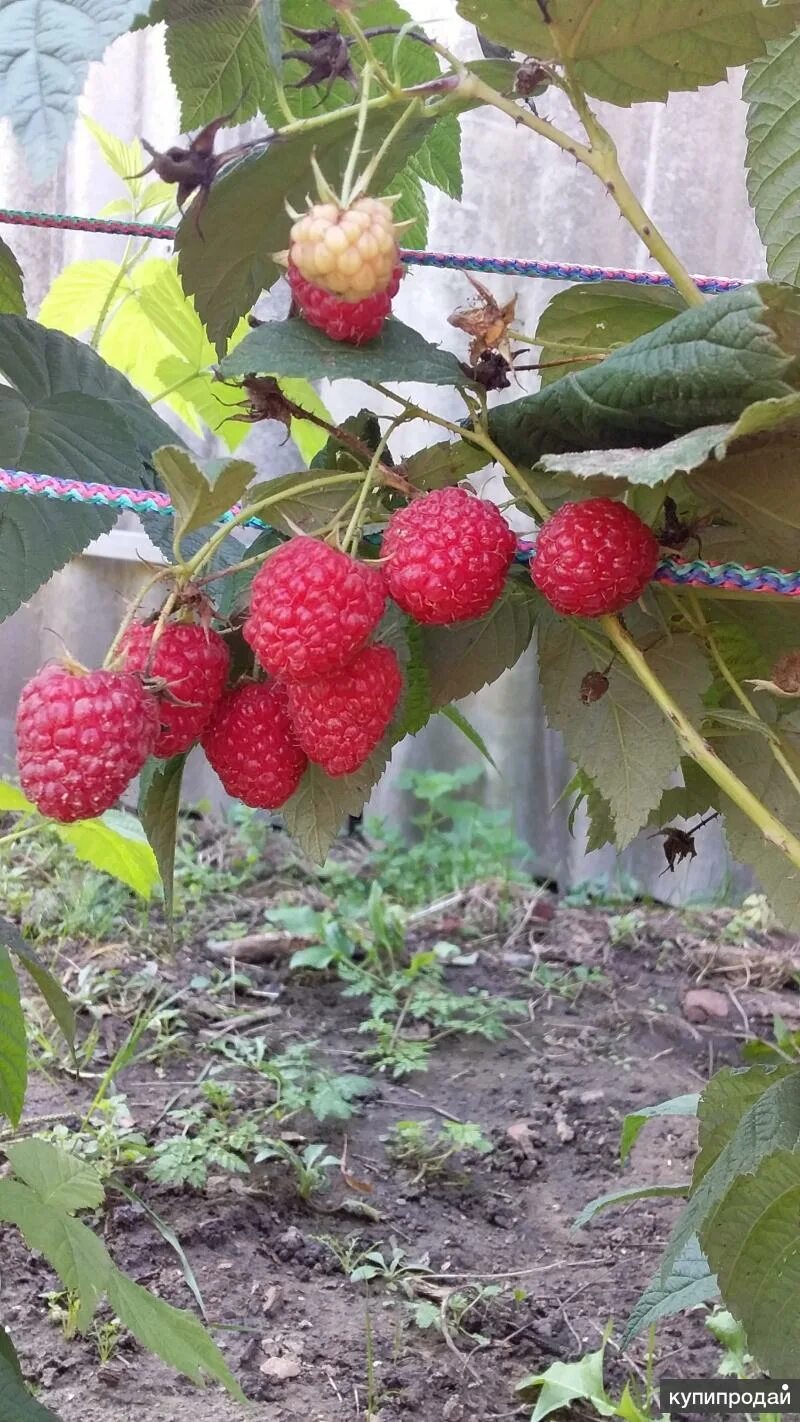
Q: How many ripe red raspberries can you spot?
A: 8